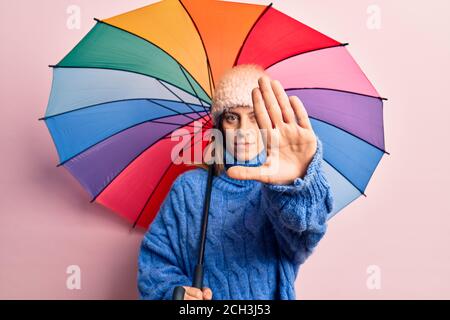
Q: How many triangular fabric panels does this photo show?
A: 13